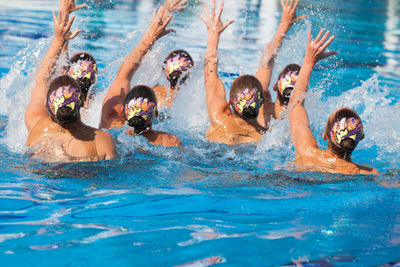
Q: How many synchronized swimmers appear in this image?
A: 7